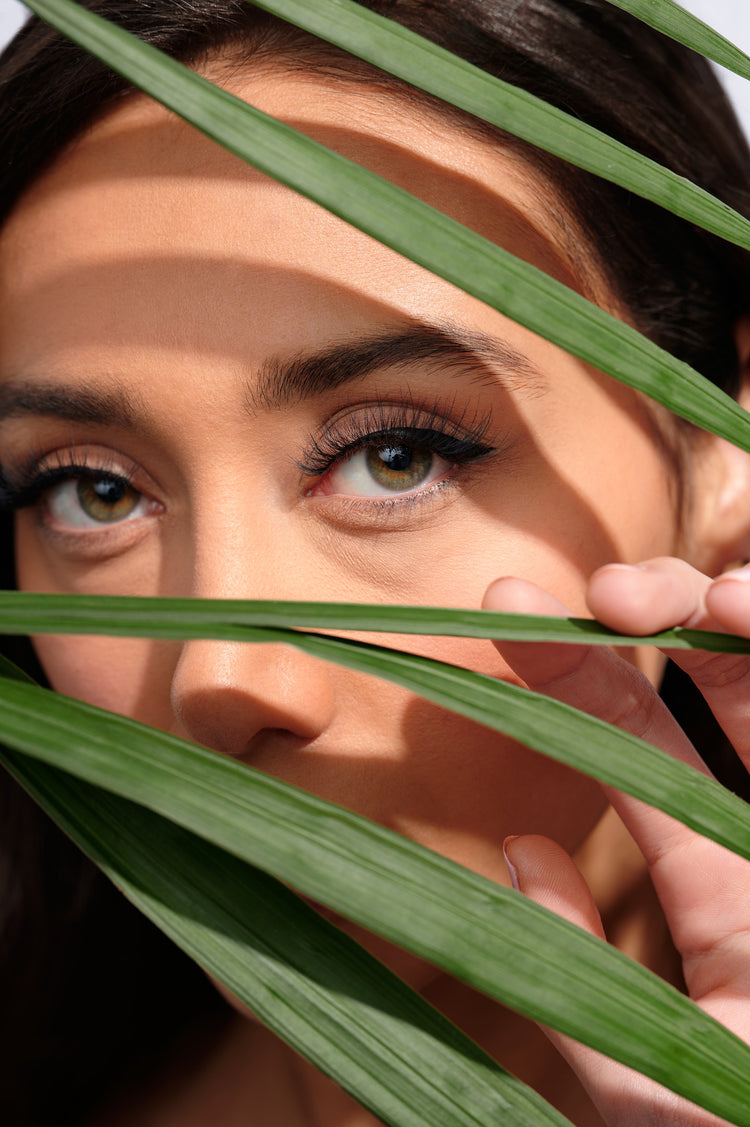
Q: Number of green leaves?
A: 7